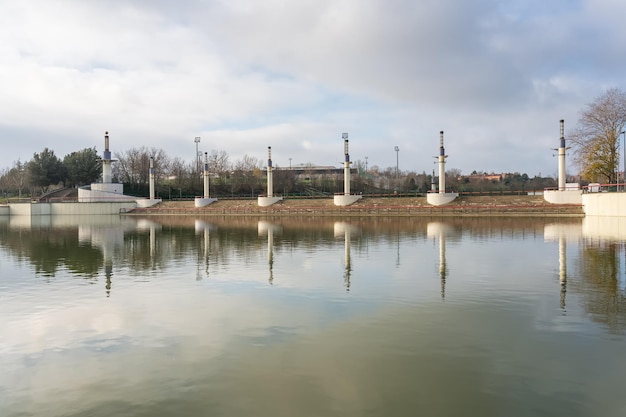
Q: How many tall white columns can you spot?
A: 7